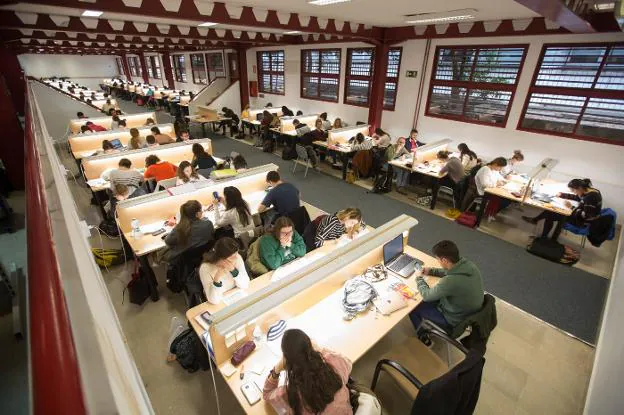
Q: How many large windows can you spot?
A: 5